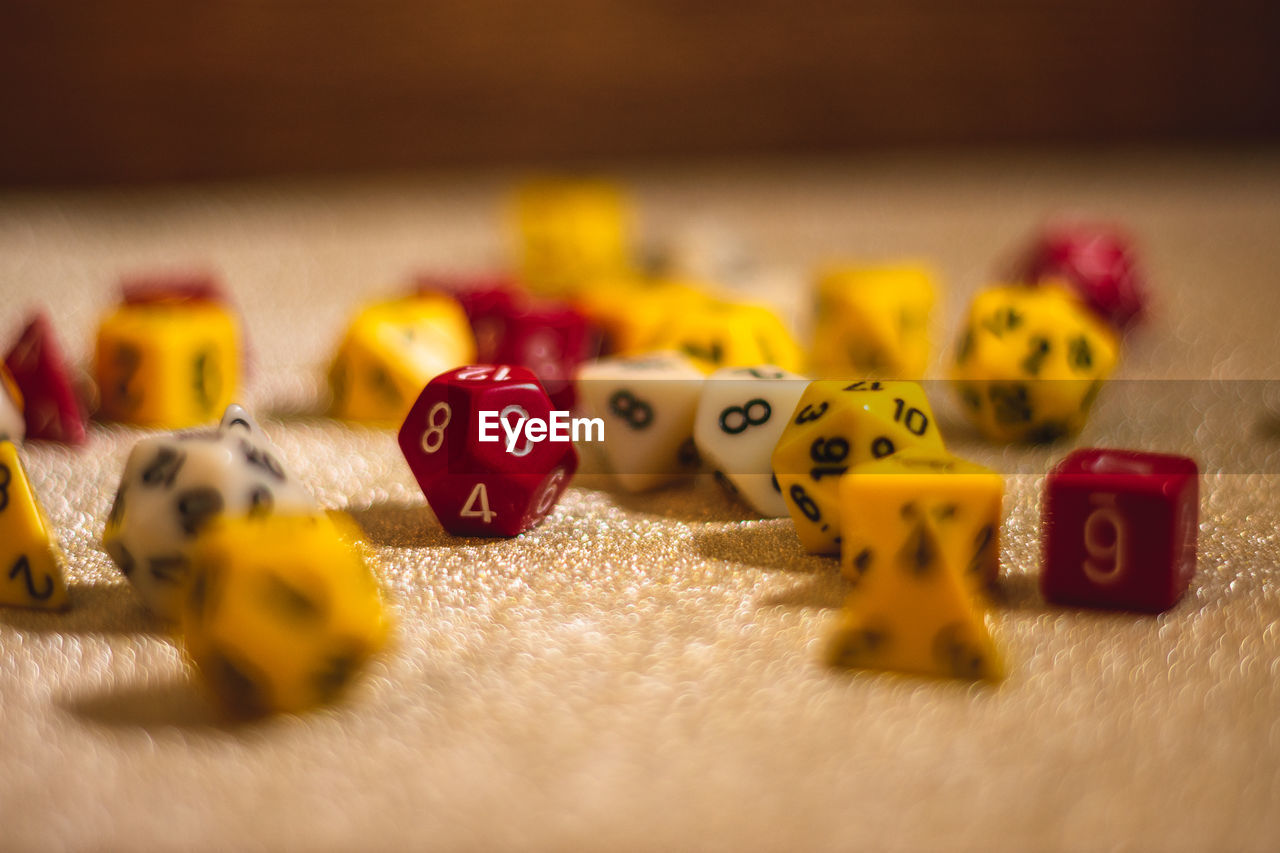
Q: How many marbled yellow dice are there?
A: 0